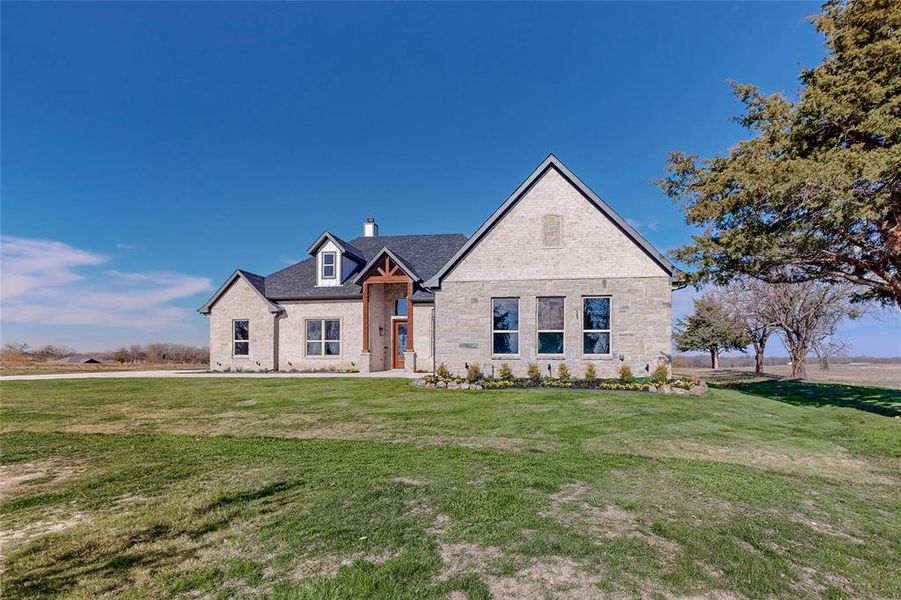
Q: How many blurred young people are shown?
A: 0